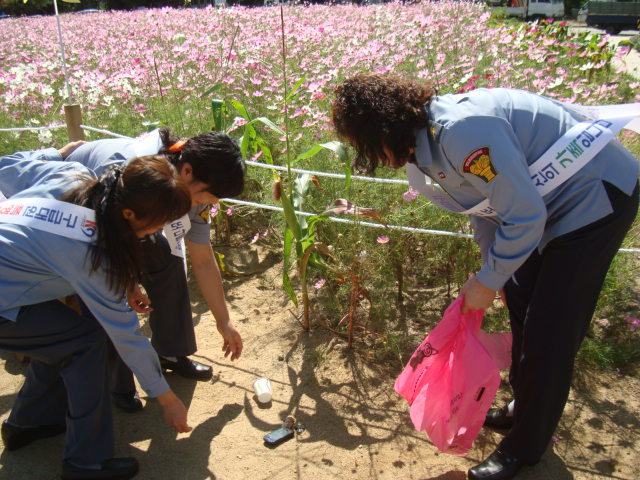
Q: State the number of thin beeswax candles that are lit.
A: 0